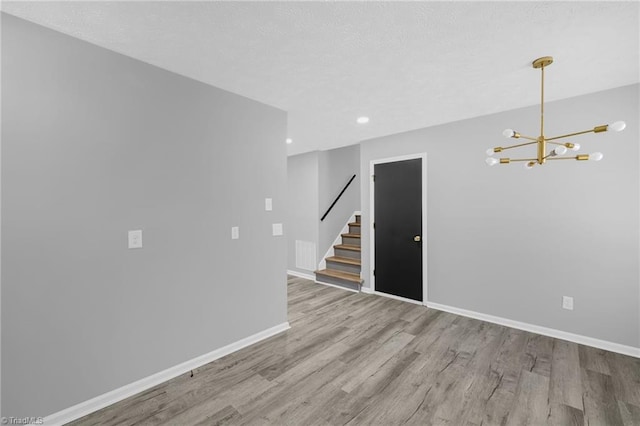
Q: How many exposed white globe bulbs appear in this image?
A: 8